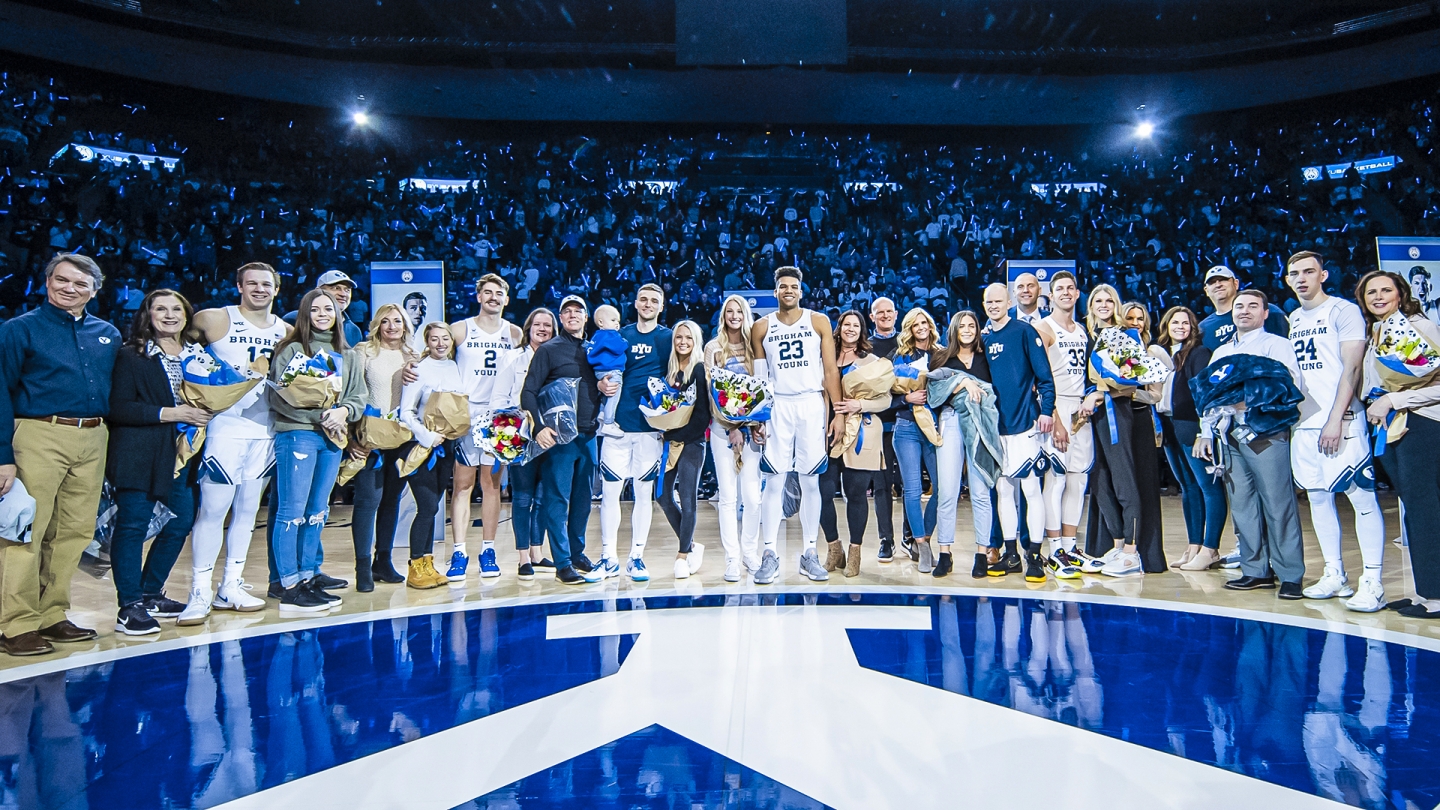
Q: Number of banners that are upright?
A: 4